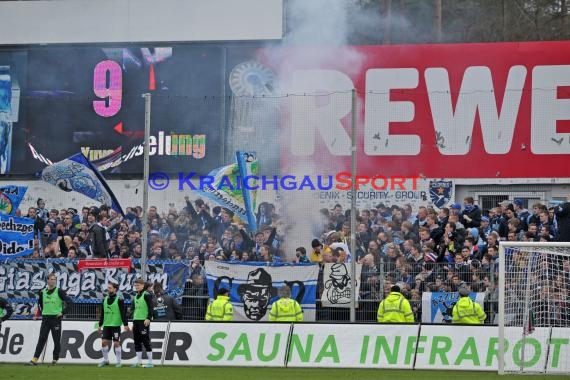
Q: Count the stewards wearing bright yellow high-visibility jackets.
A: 4